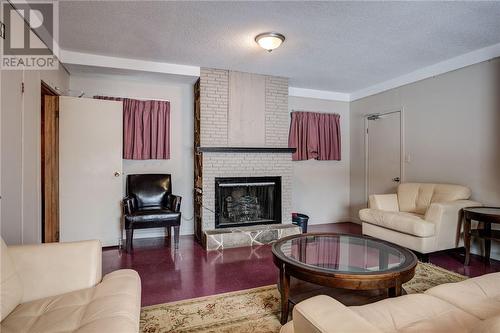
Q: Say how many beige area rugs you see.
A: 1